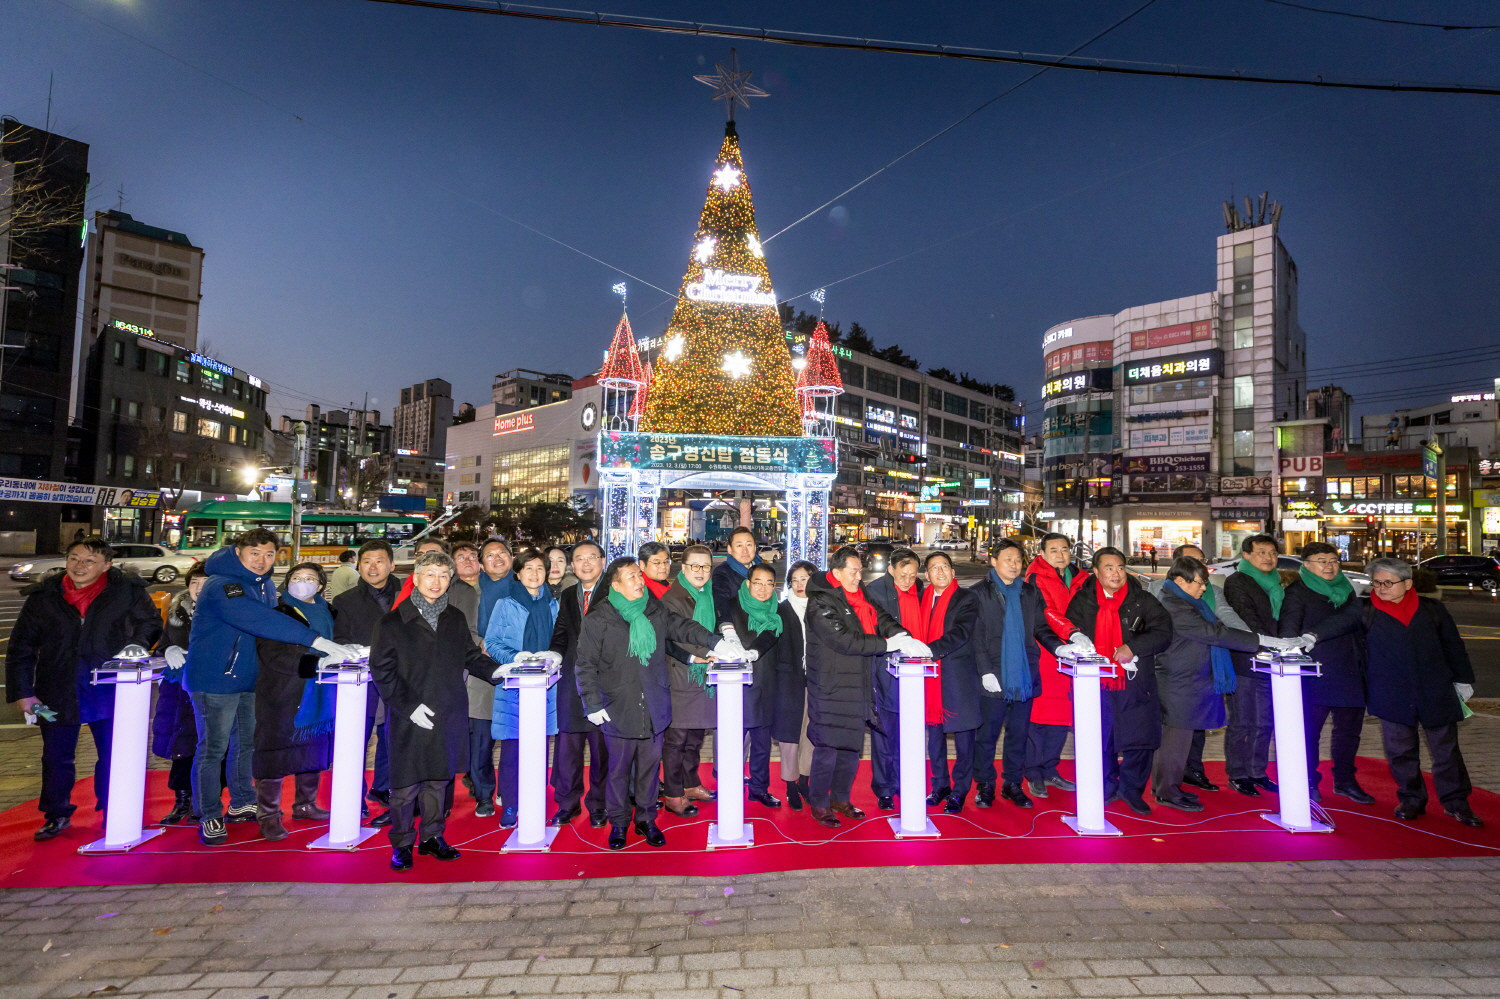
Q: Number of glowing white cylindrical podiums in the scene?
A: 7